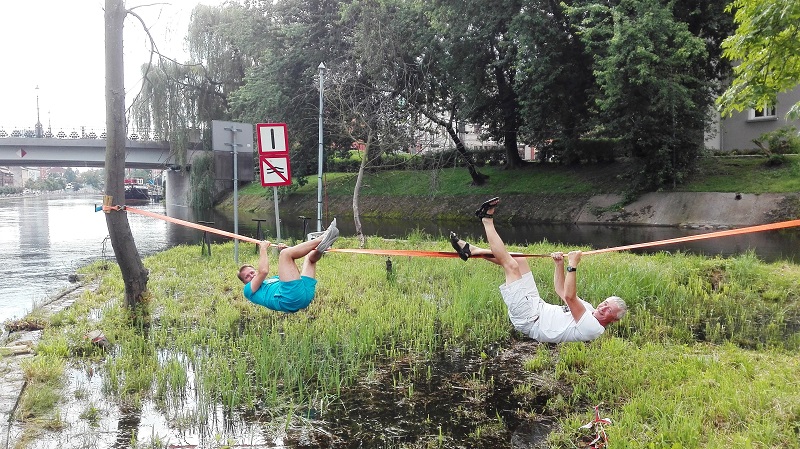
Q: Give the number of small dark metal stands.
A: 3